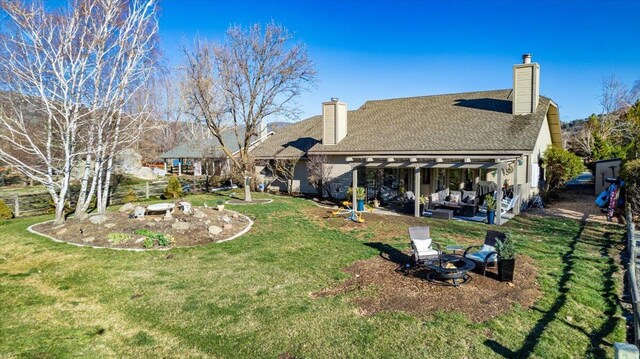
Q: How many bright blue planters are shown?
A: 2